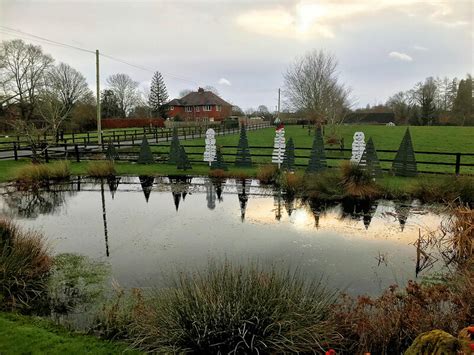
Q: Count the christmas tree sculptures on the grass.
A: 10